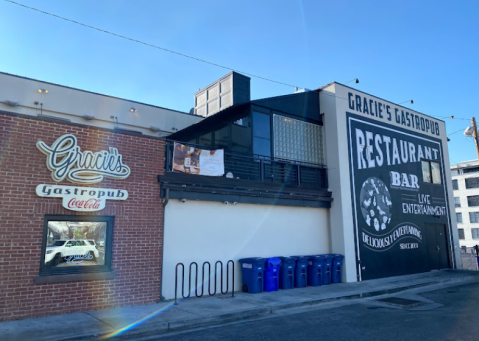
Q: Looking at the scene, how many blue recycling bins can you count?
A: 7